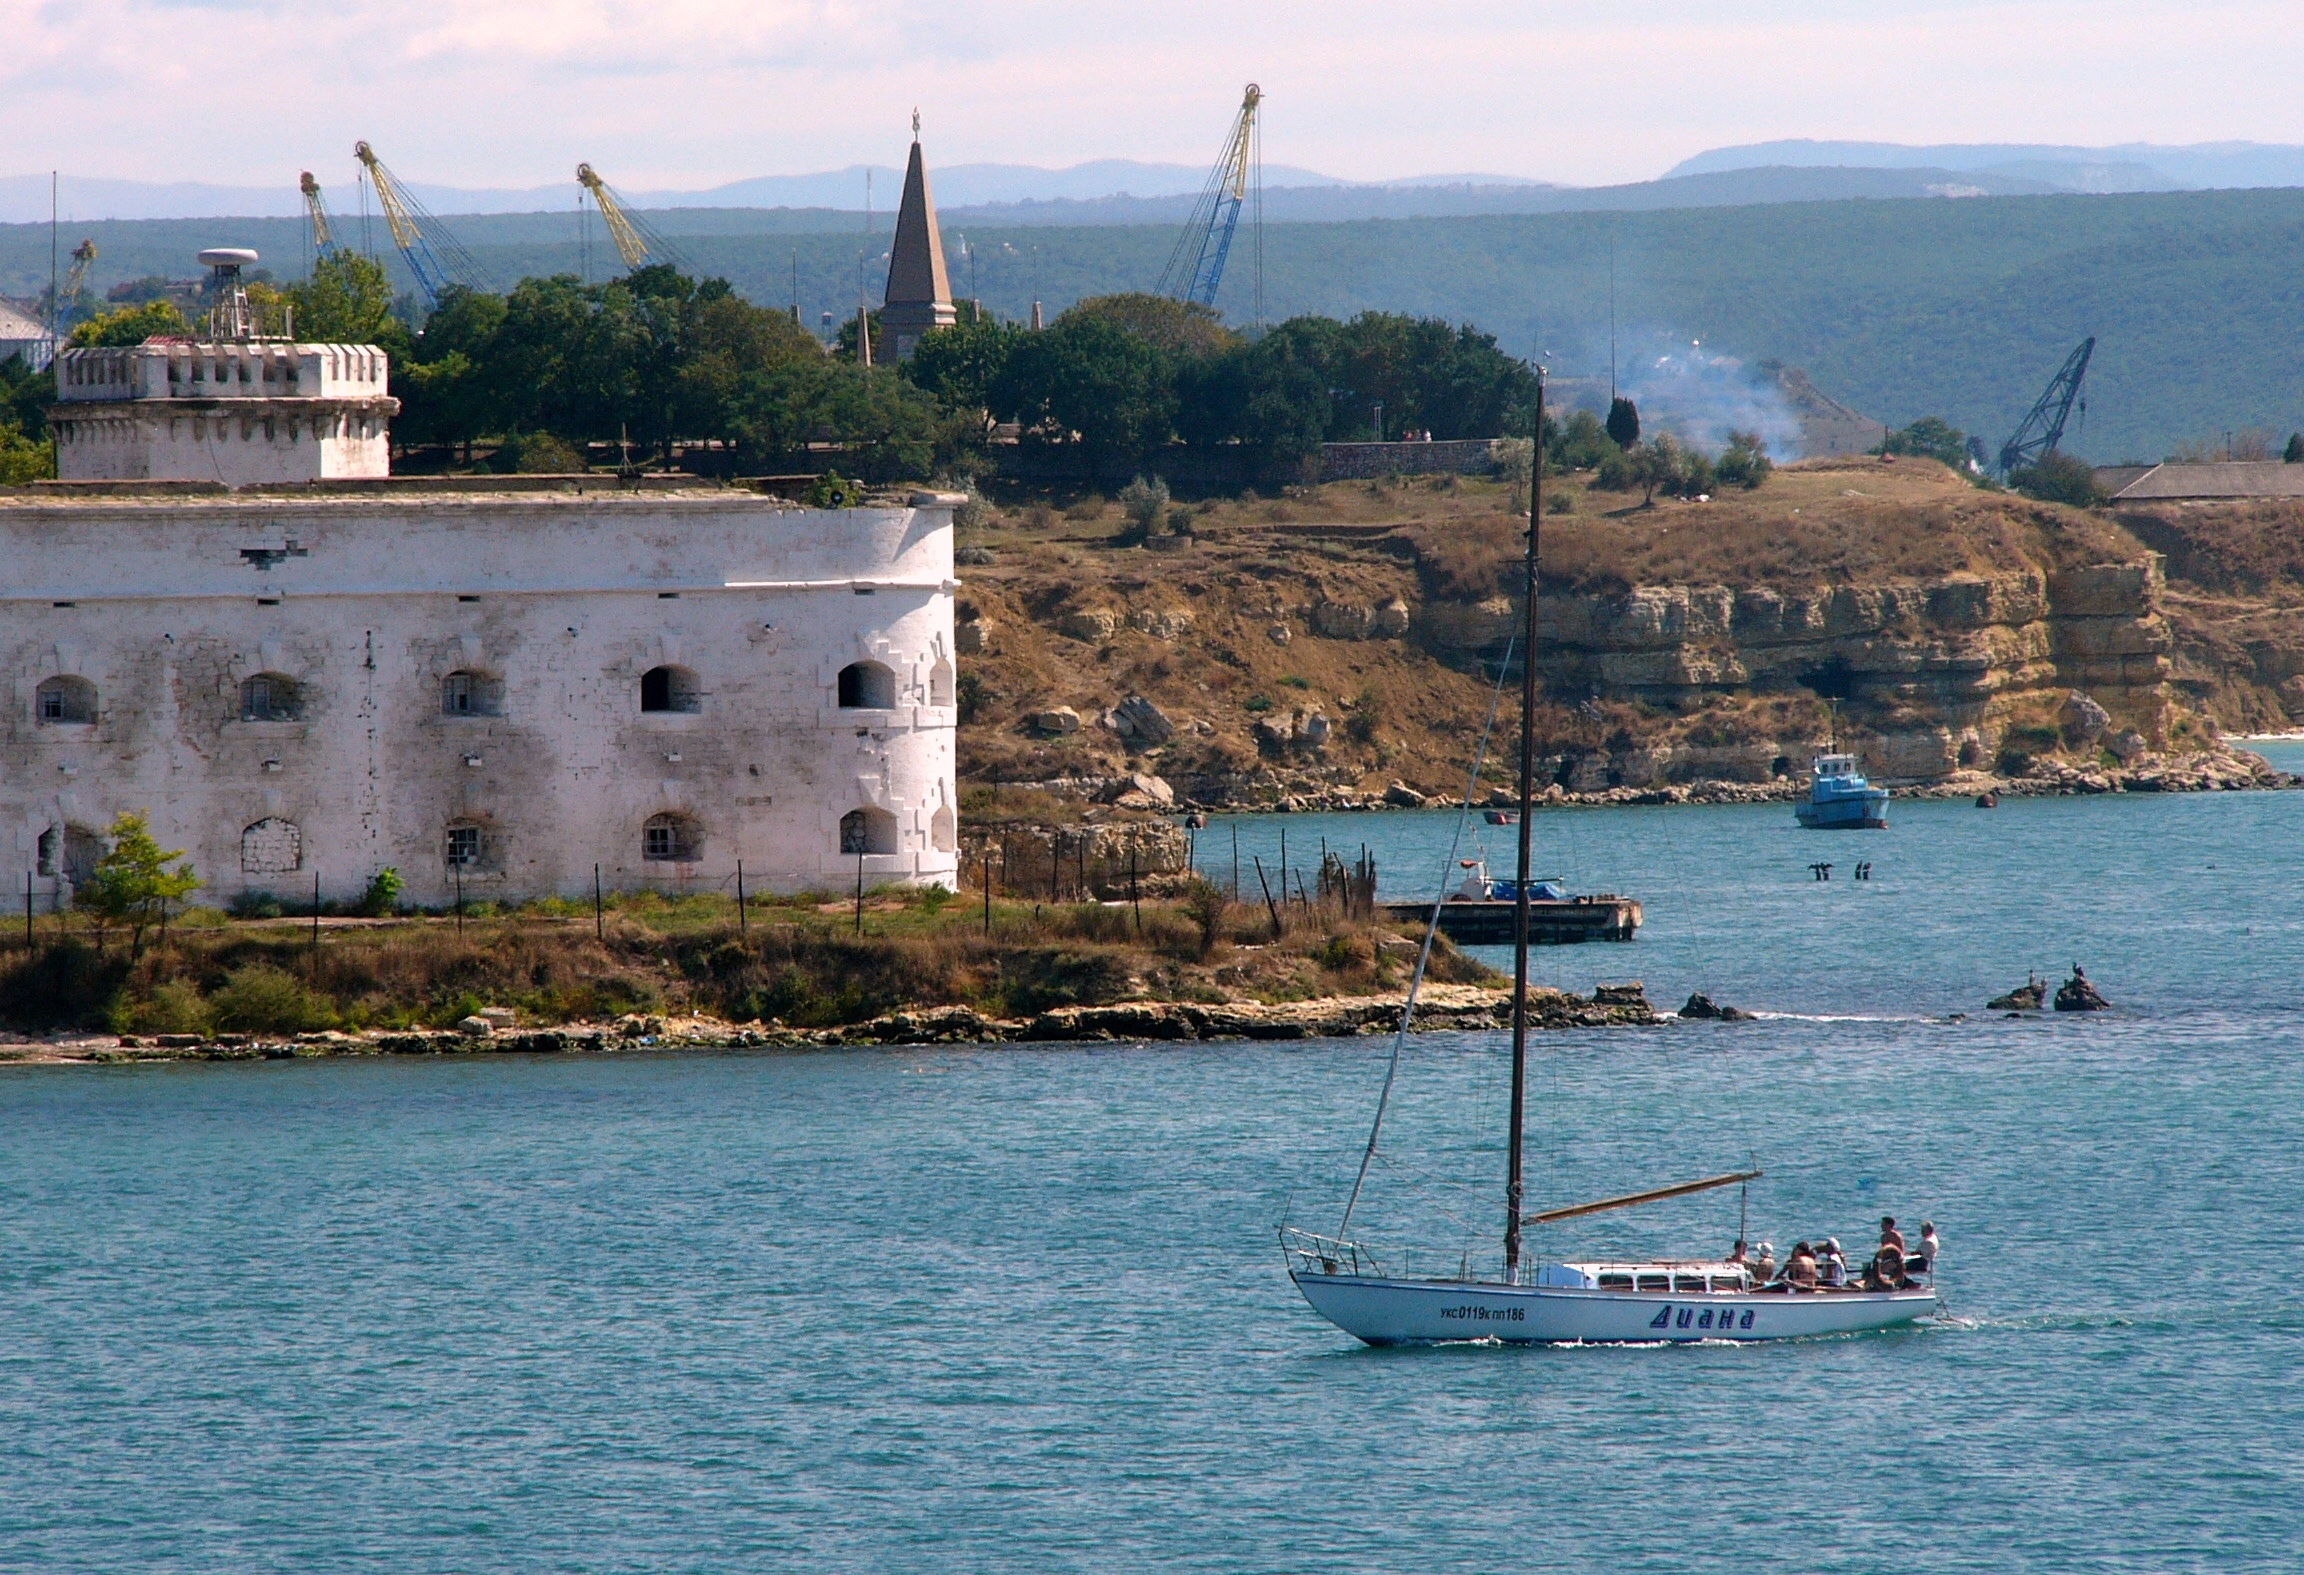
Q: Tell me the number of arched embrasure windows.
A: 12